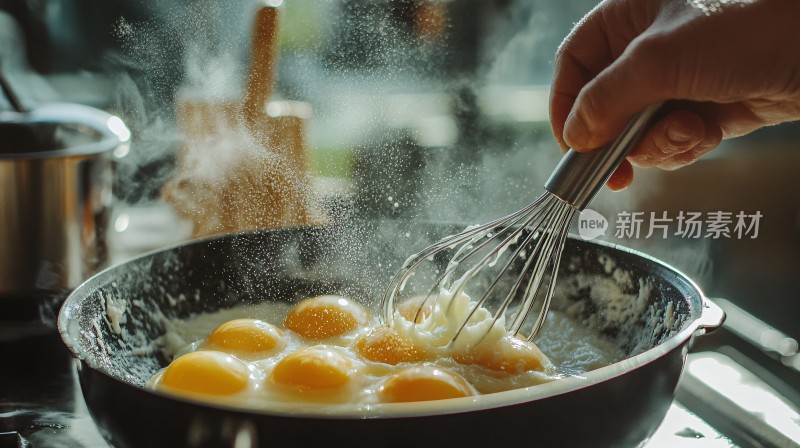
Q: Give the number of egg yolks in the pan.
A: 8